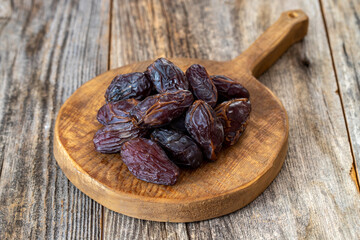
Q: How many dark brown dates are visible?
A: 11